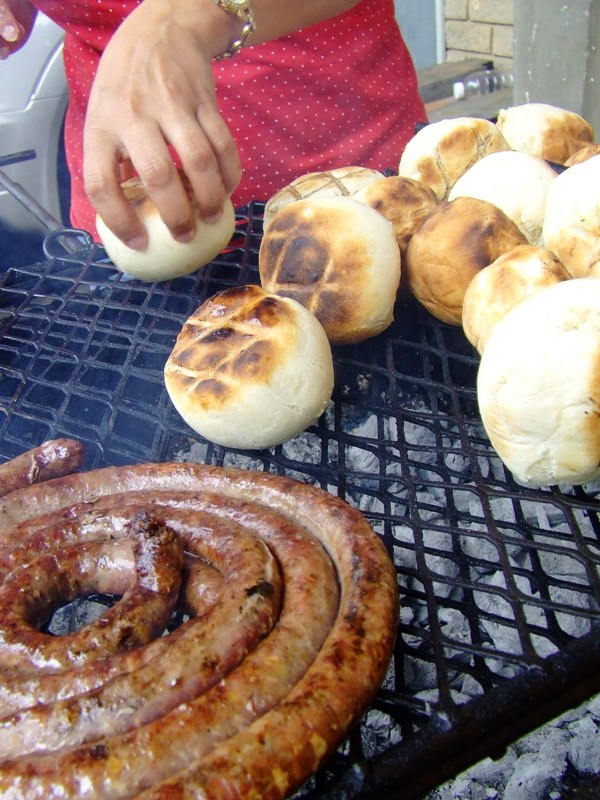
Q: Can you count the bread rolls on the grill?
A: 13